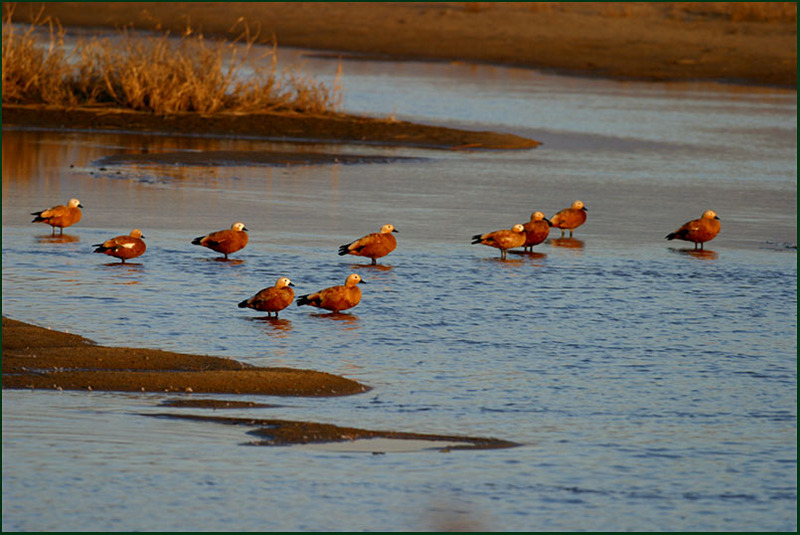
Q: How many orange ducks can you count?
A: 10